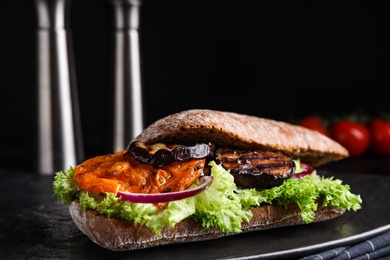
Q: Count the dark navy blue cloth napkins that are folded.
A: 1